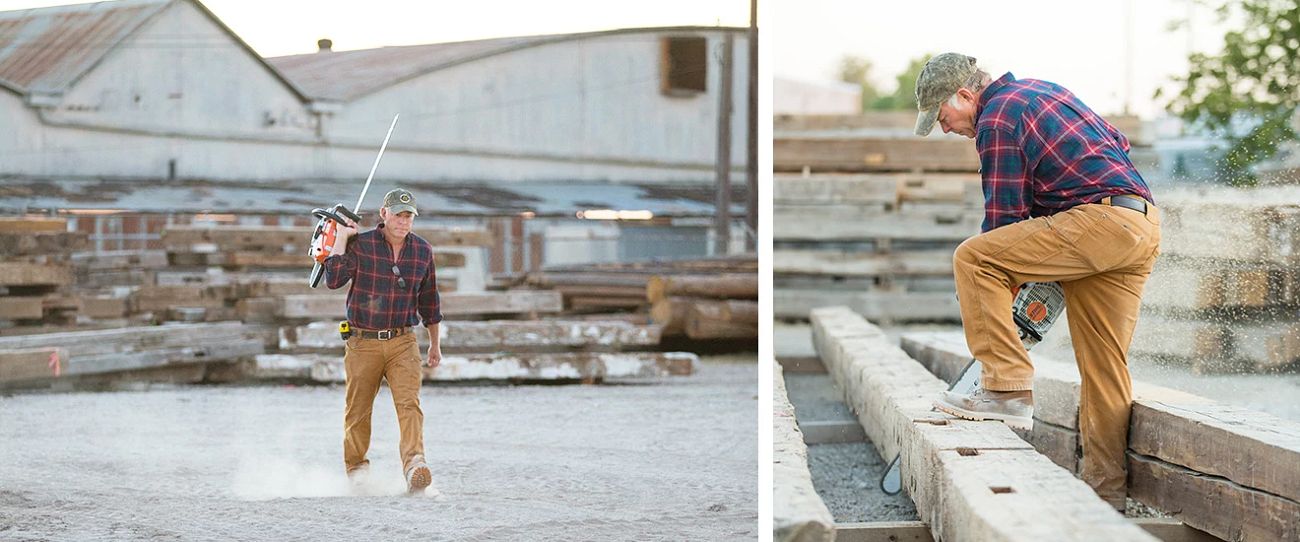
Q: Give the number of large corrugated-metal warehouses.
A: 2